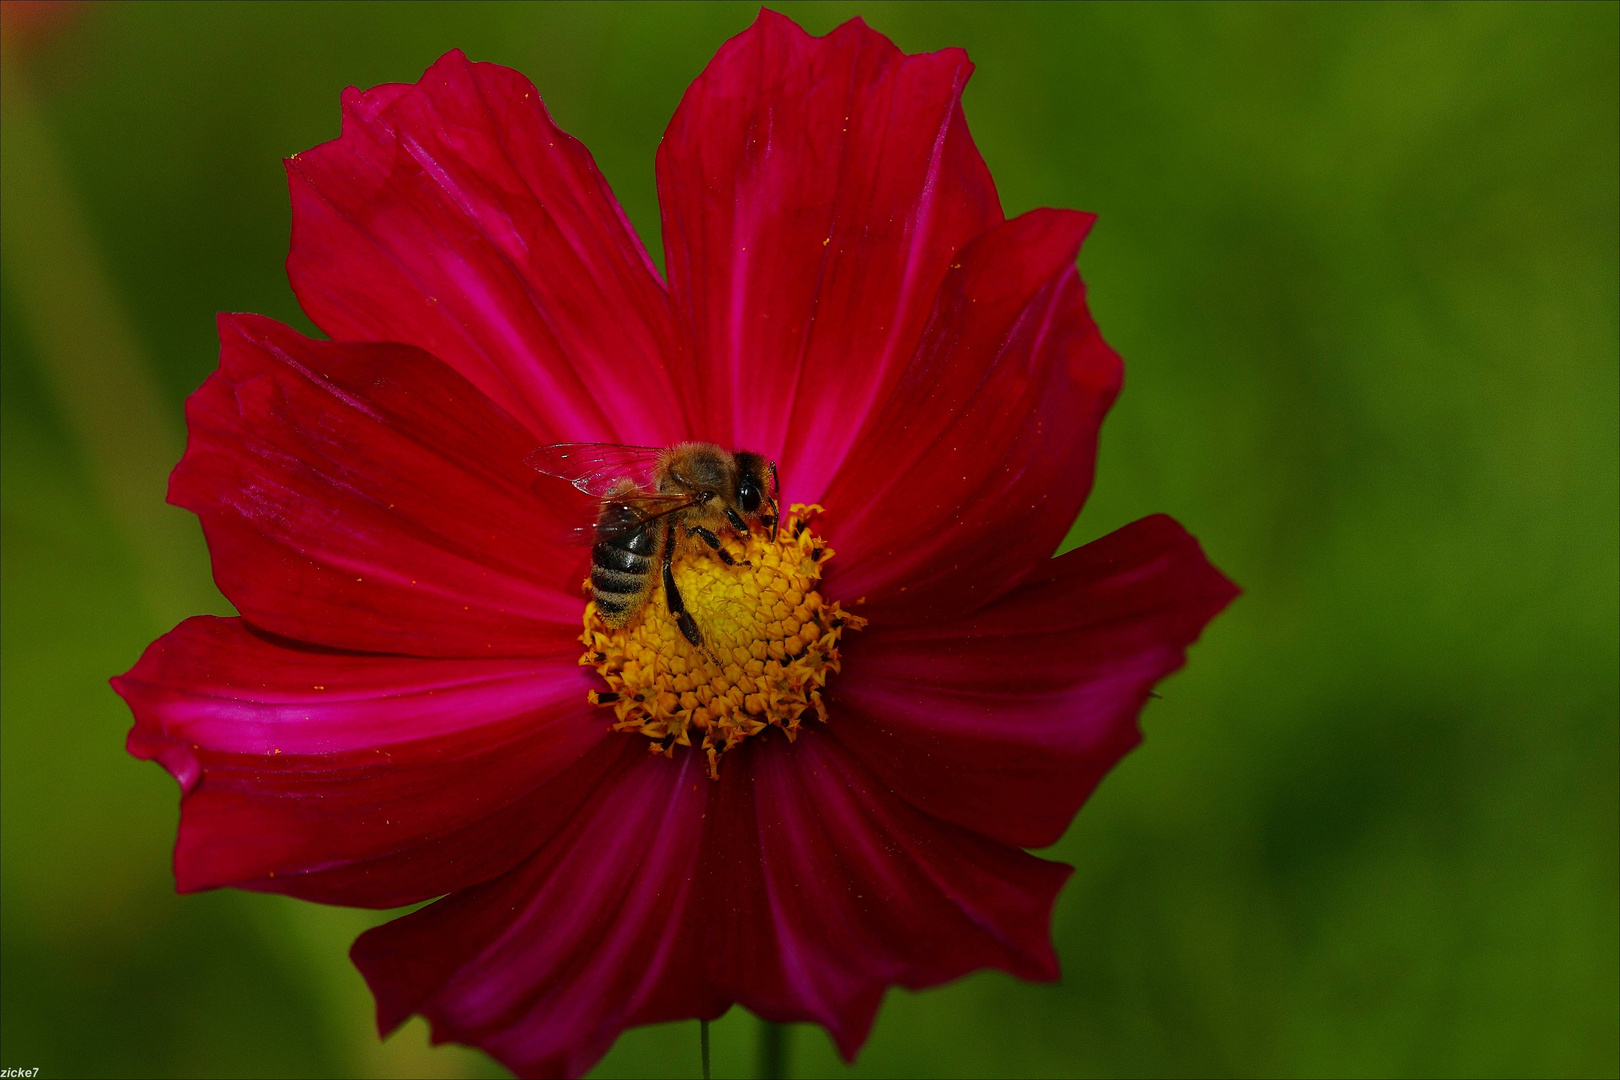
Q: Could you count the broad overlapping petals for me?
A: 8